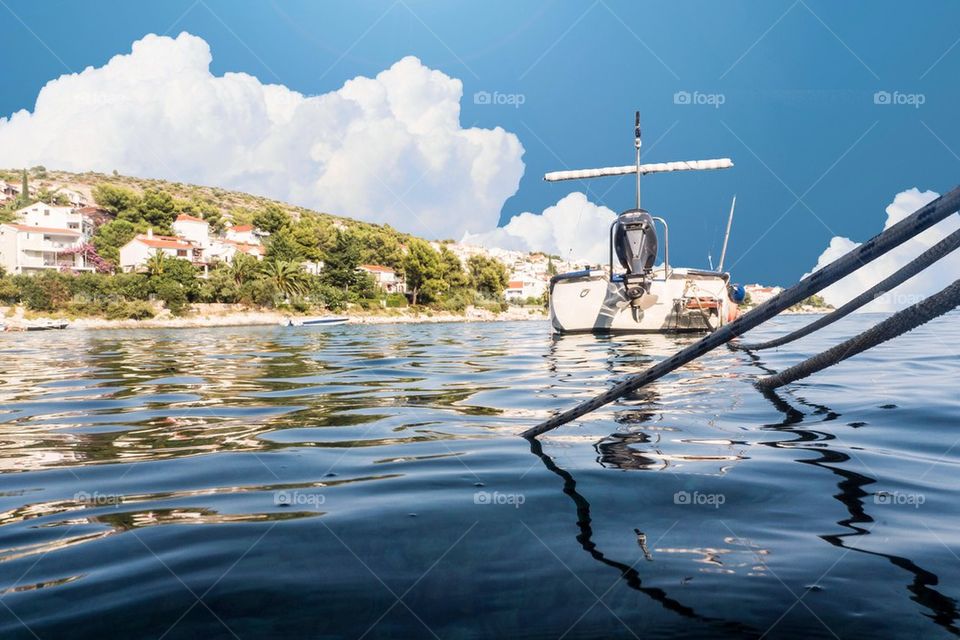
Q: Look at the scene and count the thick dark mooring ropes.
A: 3